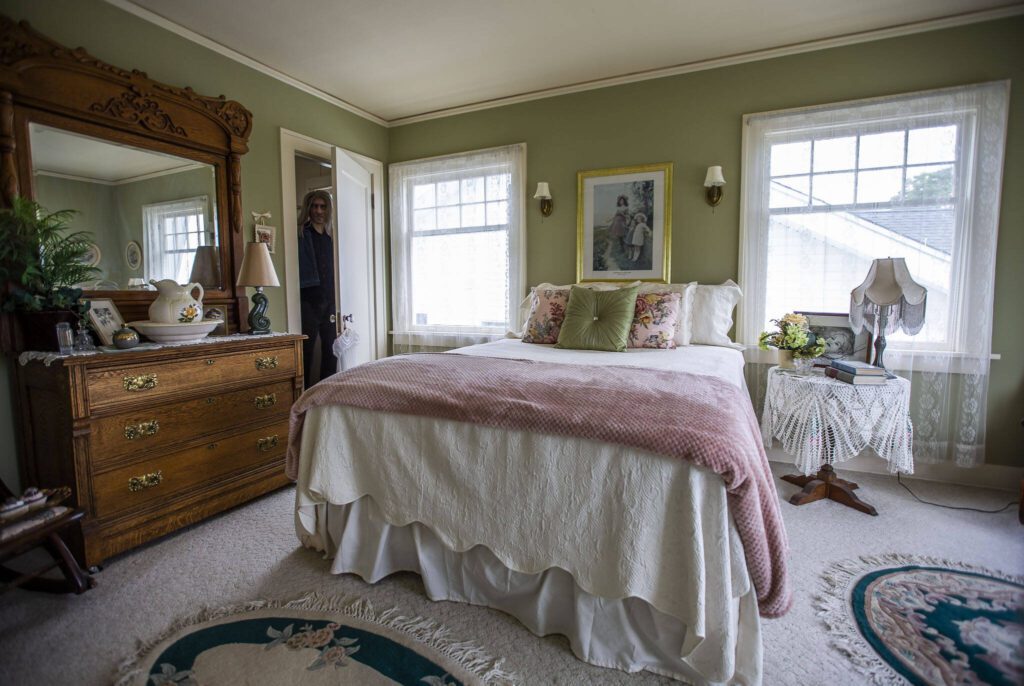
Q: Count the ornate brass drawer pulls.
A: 6